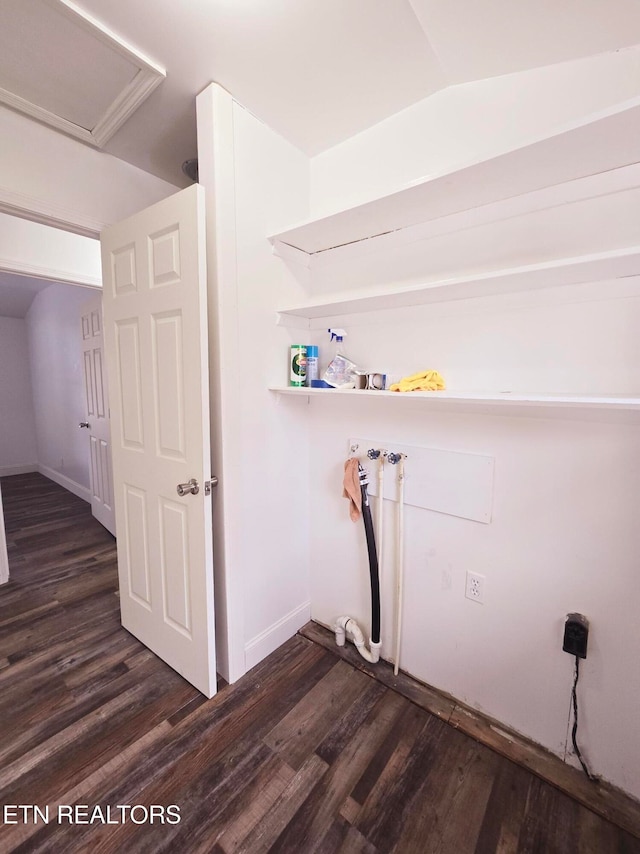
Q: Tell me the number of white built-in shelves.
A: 3